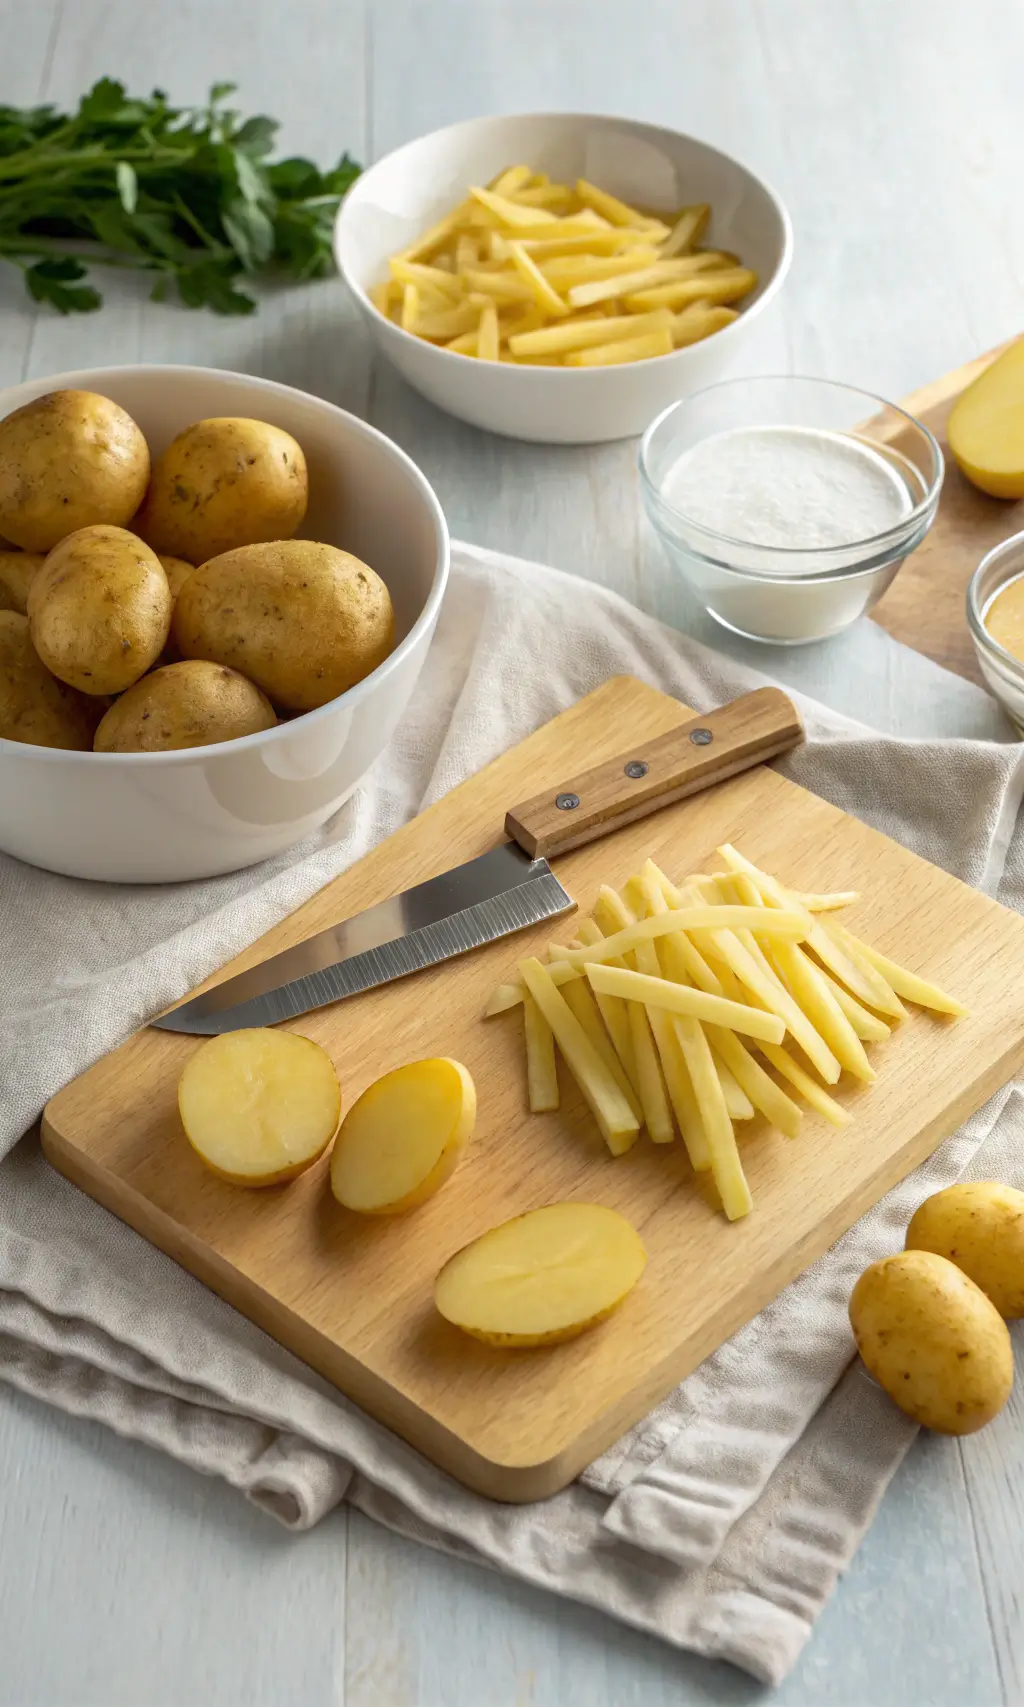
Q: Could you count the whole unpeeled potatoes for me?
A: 10